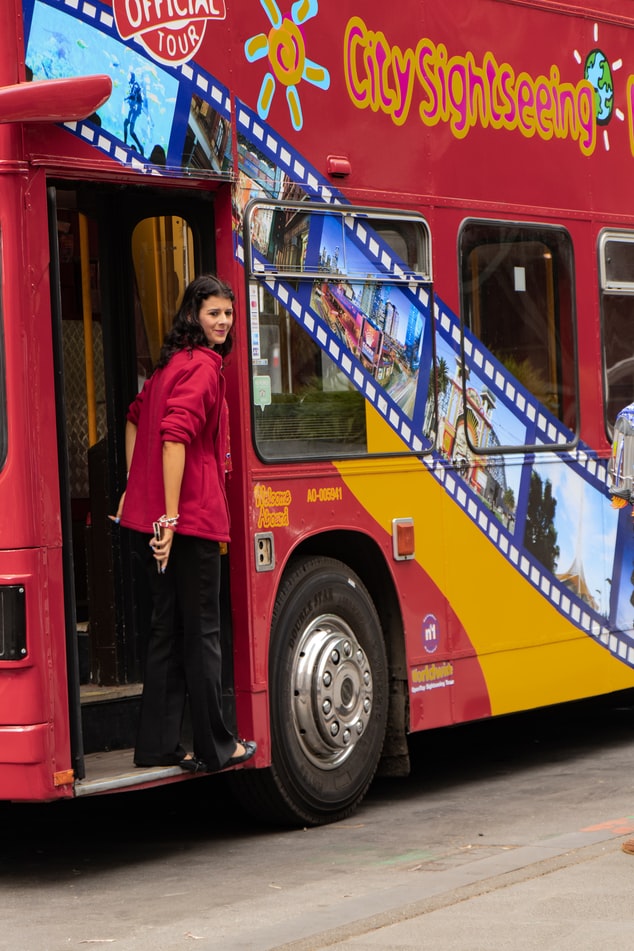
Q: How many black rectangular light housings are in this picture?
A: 1